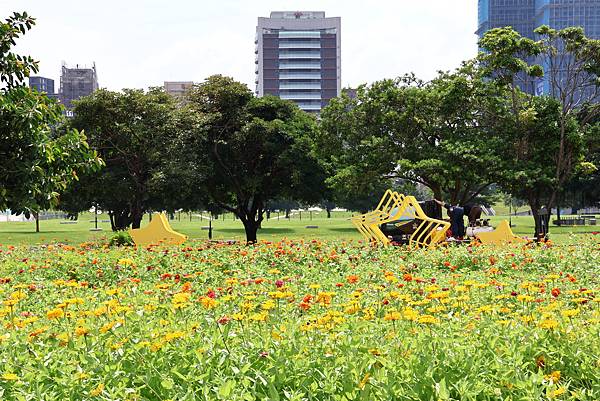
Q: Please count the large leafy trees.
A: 5